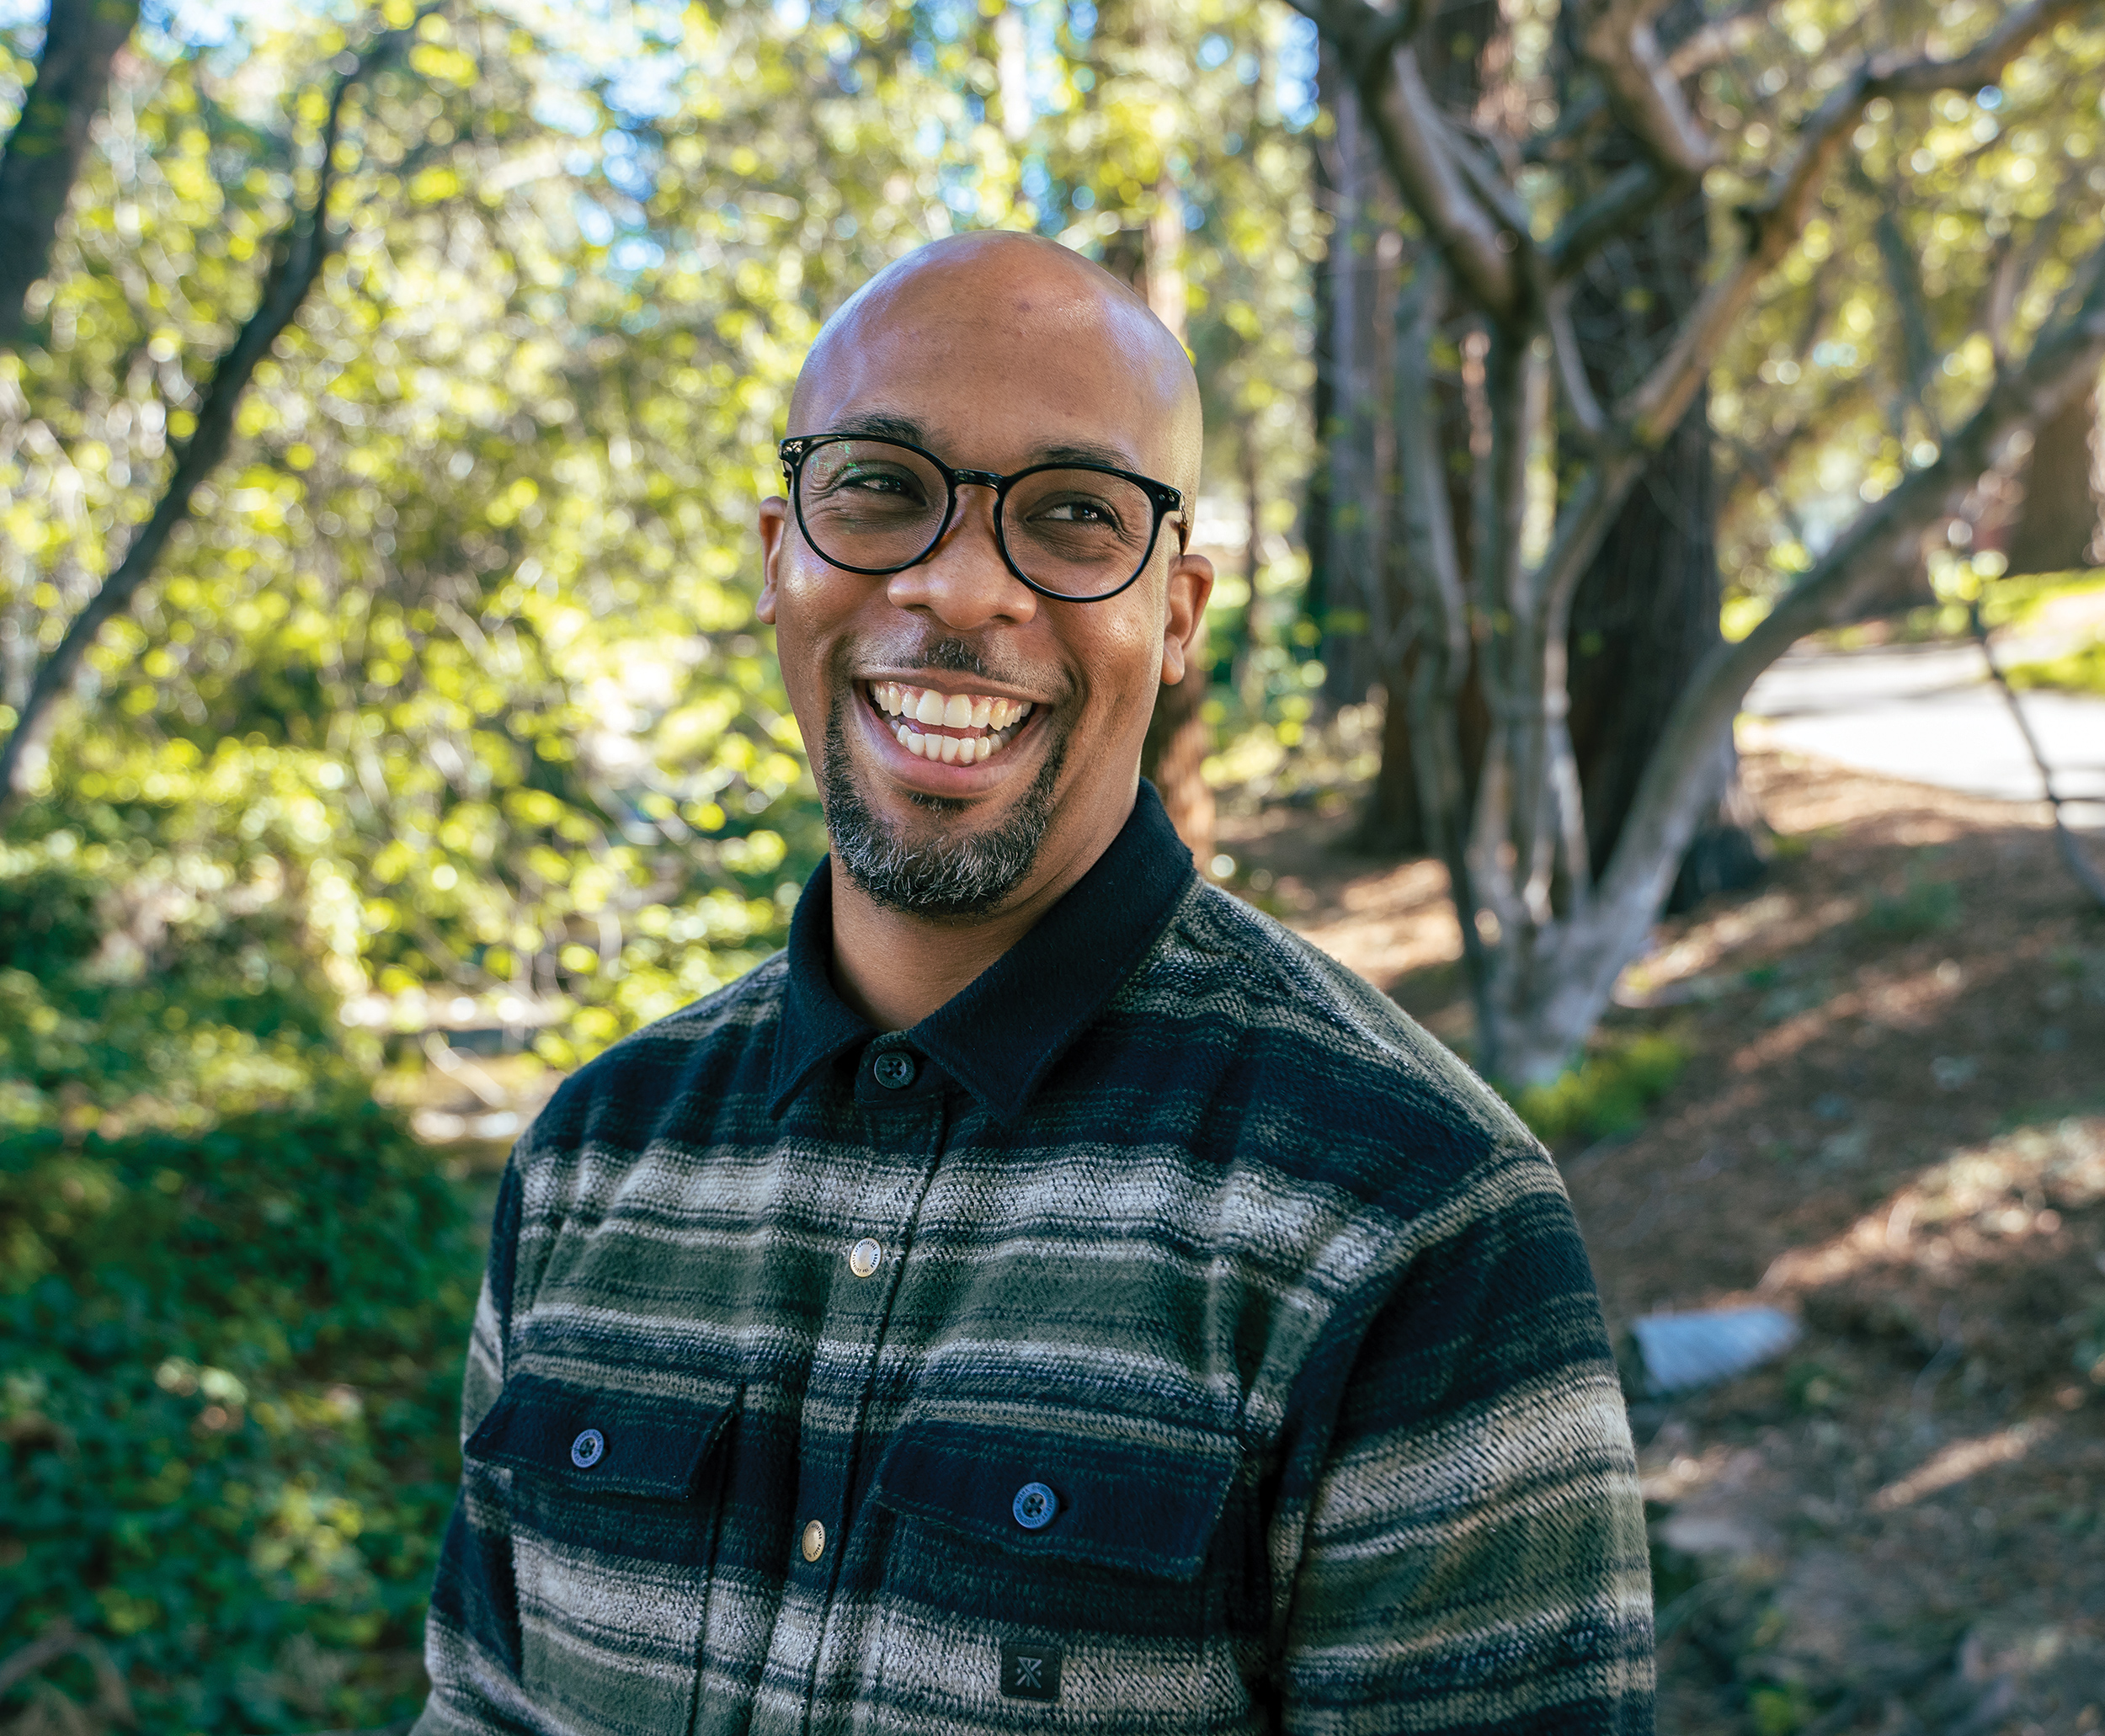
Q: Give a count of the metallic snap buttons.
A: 2